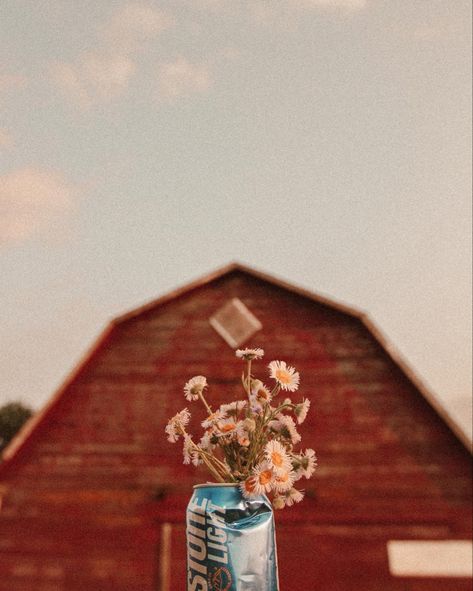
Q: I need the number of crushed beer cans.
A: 1